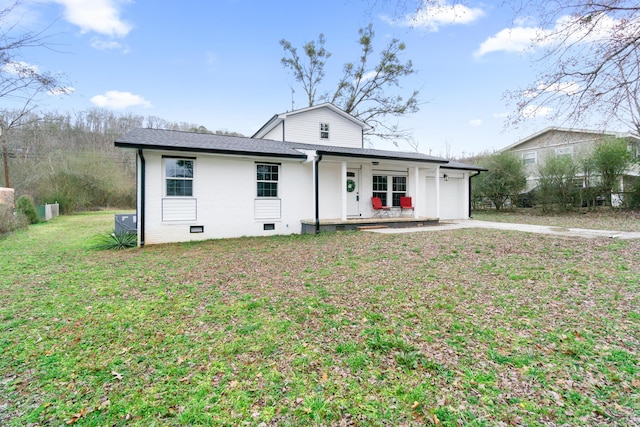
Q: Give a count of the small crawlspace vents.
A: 2